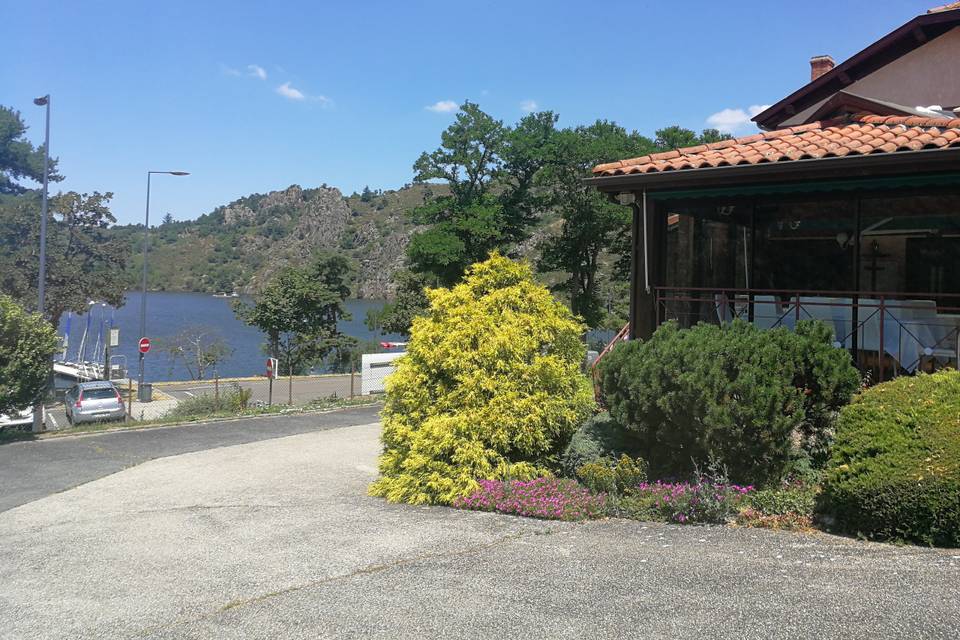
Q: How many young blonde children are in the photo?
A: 0